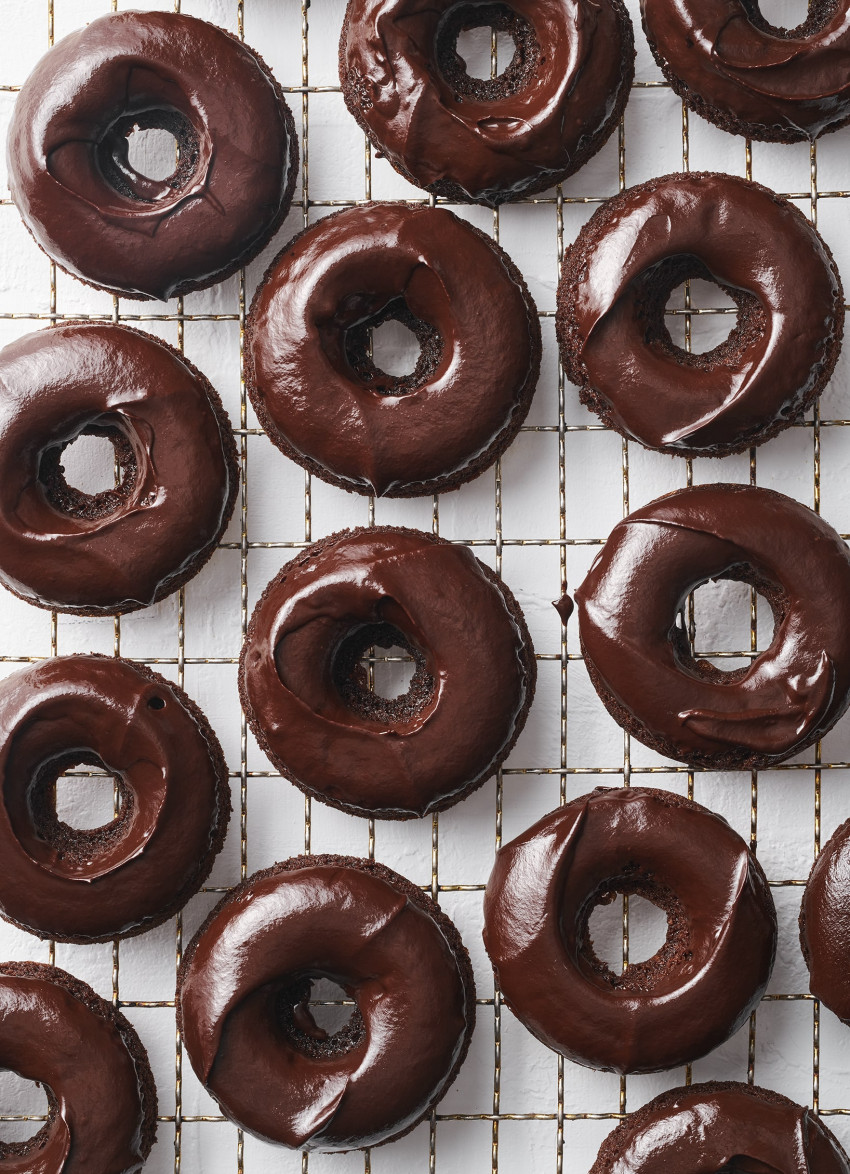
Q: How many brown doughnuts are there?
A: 14